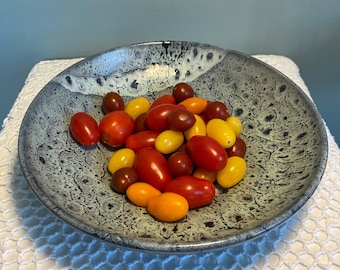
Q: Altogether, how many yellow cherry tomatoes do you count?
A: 8